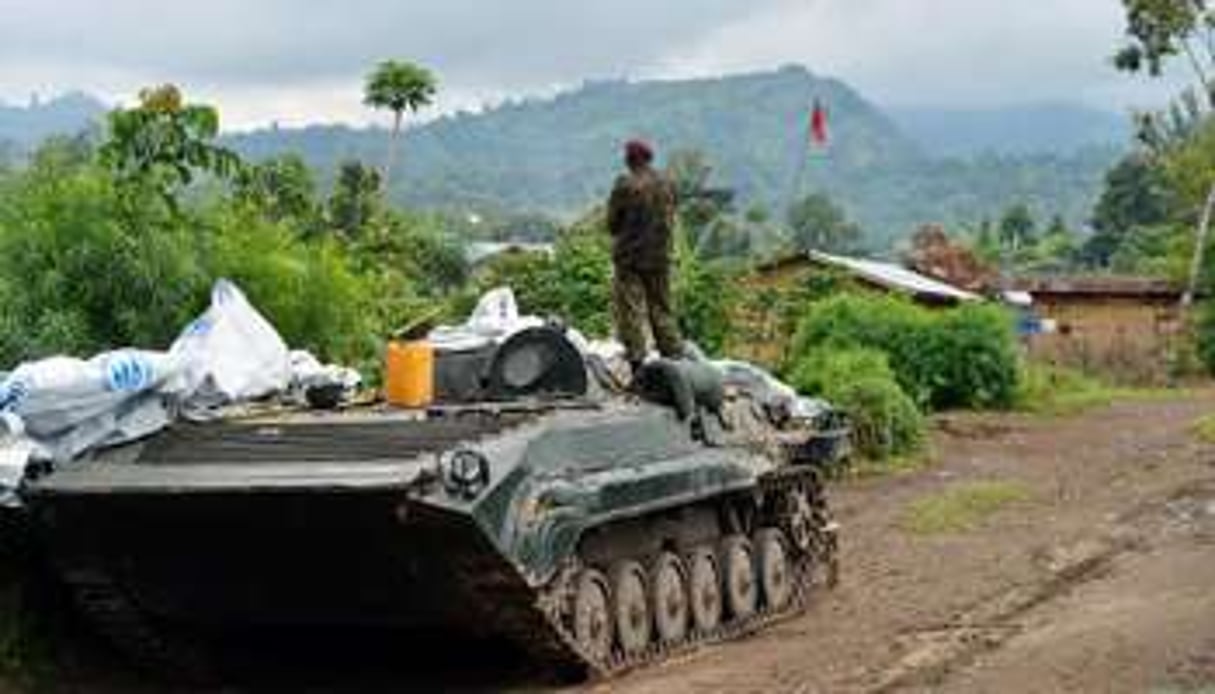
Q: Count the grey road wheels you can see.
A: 6